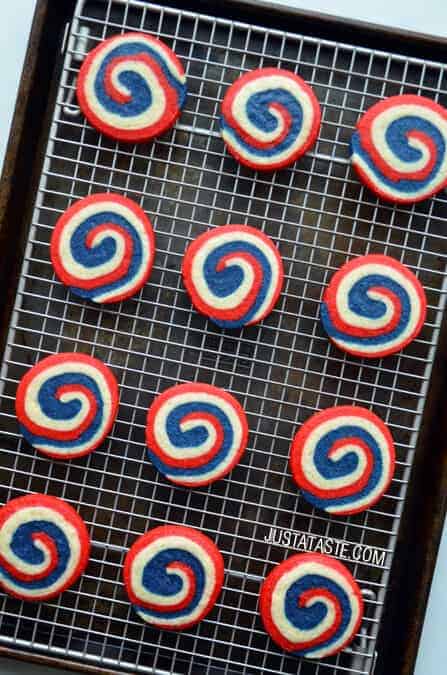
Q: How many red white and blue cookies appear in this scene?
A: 12